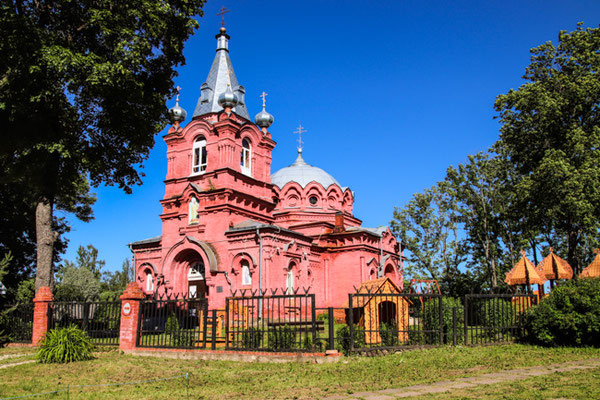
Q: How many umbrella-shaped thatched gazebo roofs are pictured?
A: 3